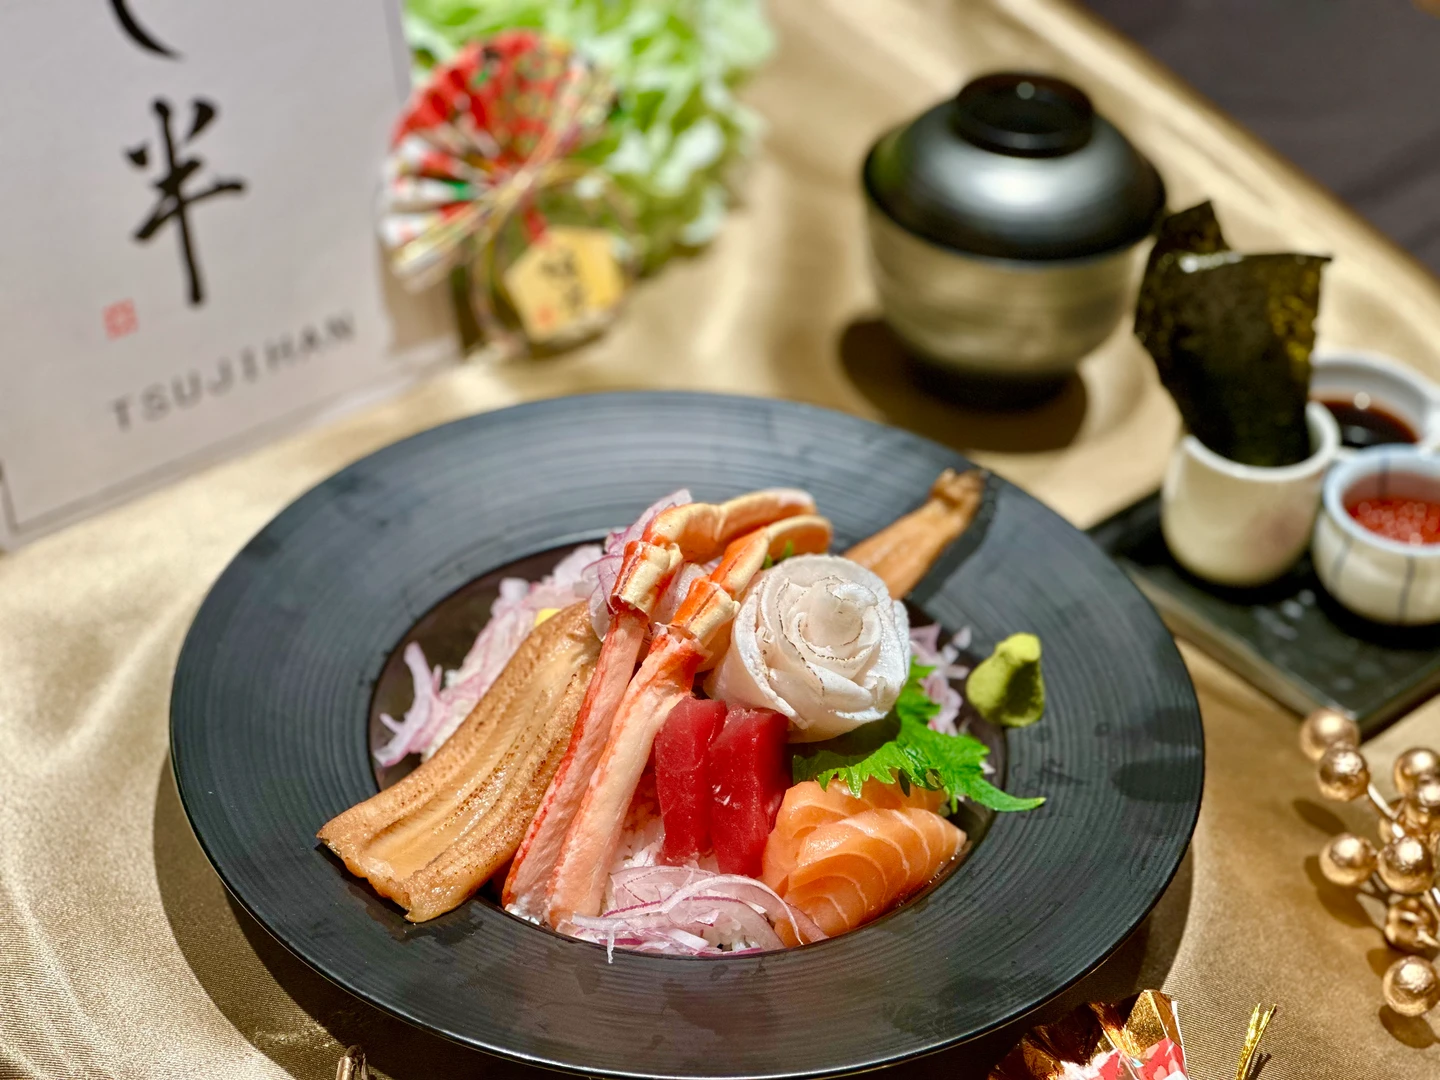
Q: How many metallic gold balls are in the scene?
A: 9